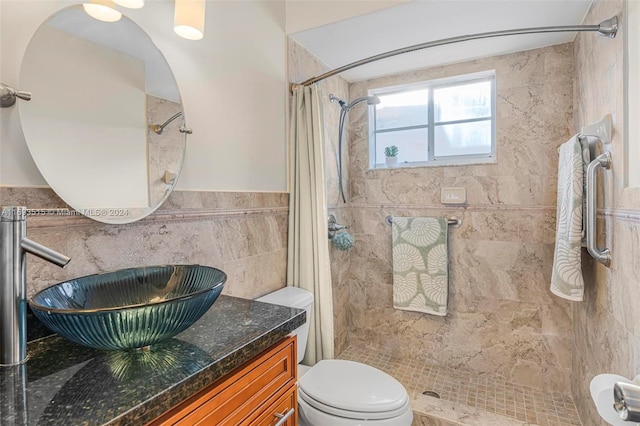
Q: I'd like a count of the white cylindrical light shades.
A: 3